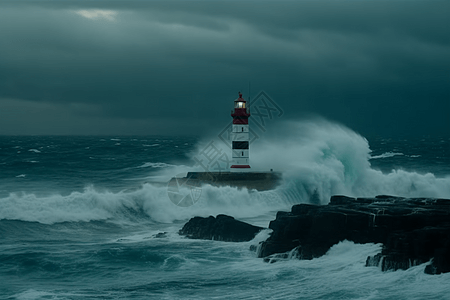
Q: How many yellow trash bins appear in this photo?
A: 0